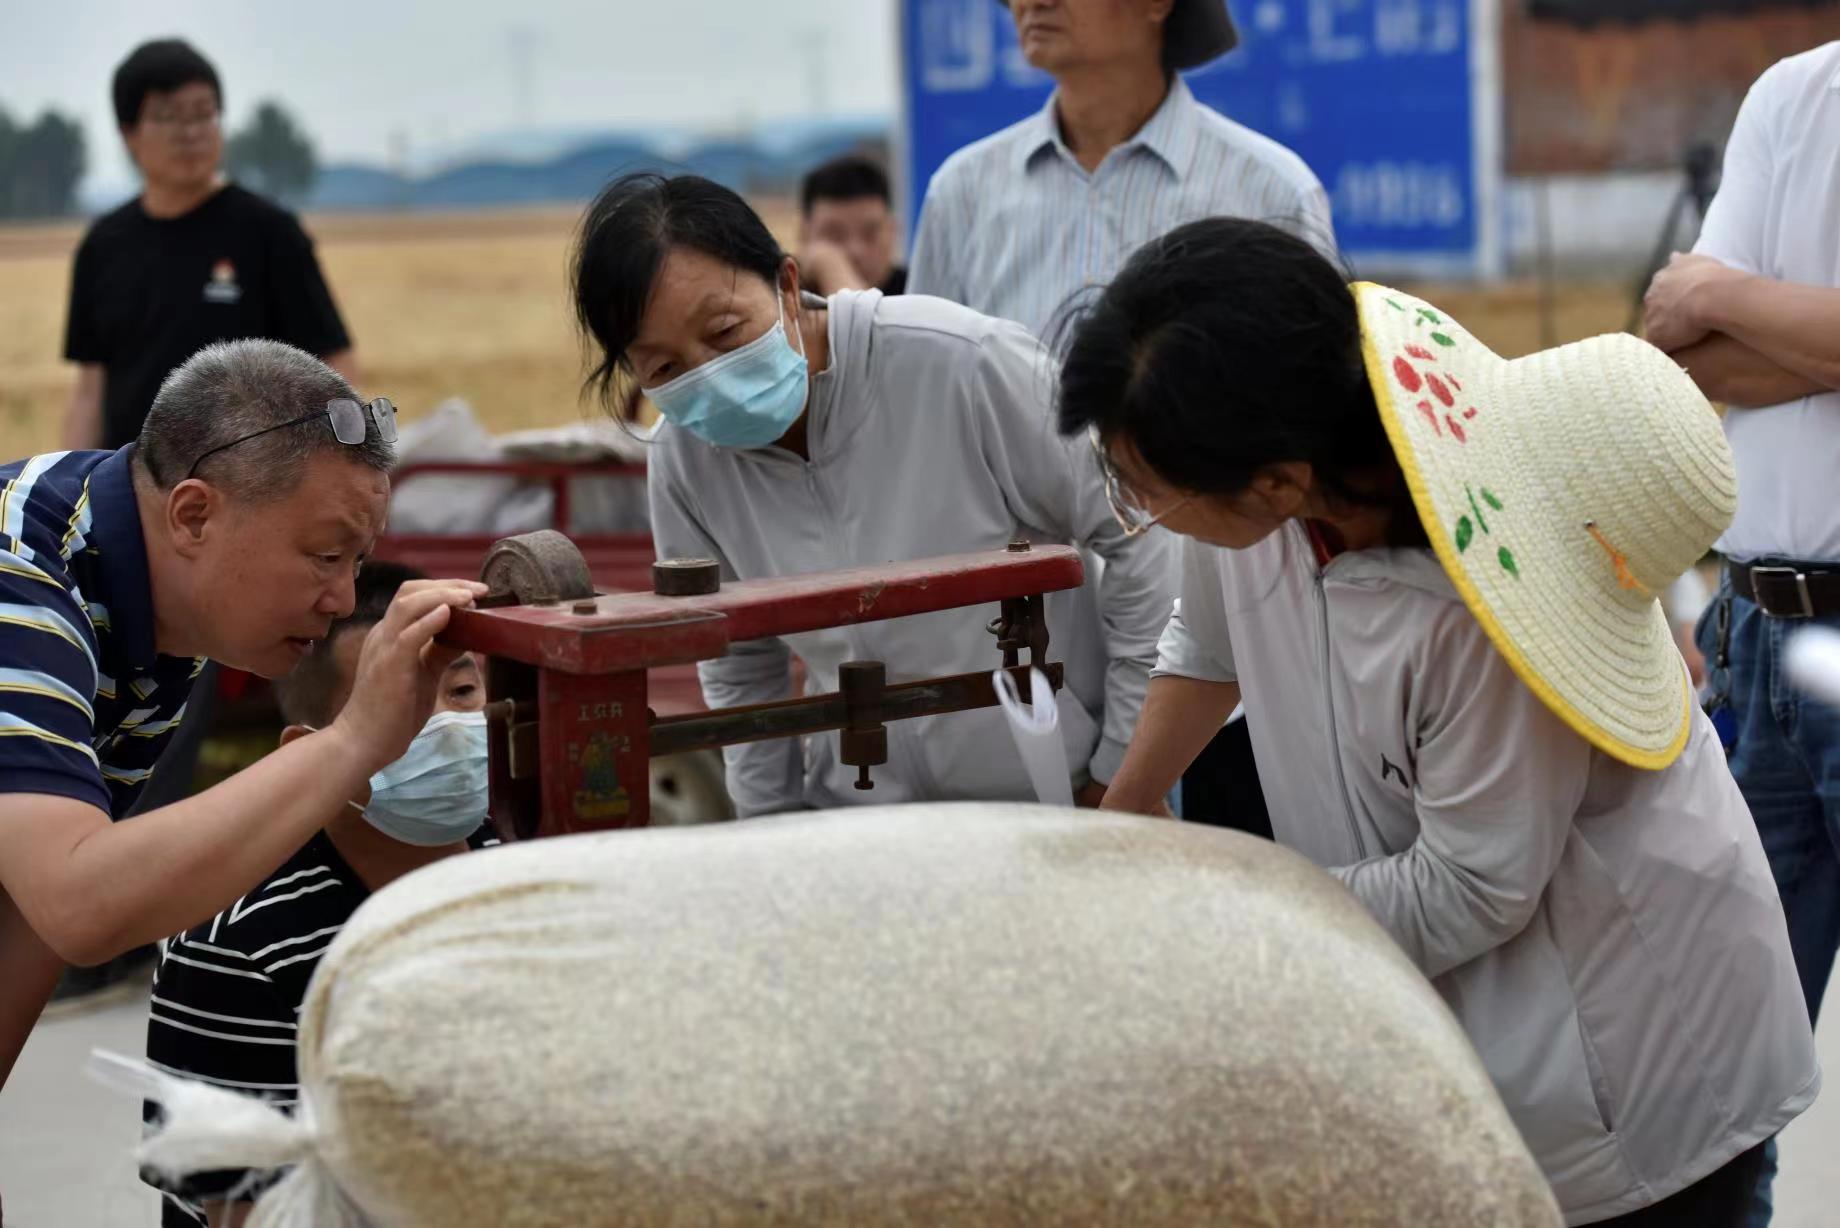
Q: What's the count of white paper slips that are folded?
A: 1